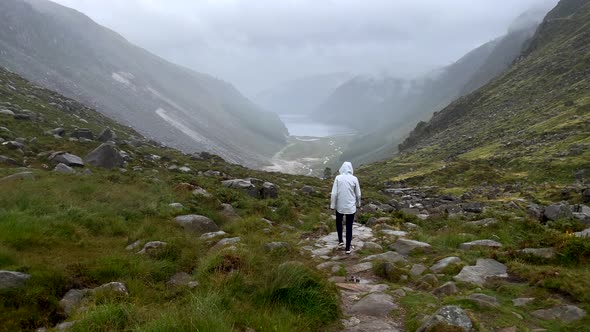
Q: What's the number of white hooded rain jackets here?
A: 1